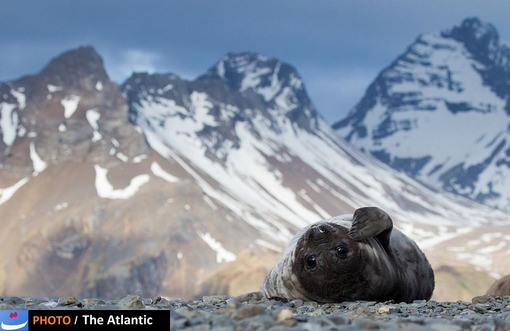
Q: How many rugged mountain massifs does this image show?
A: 3